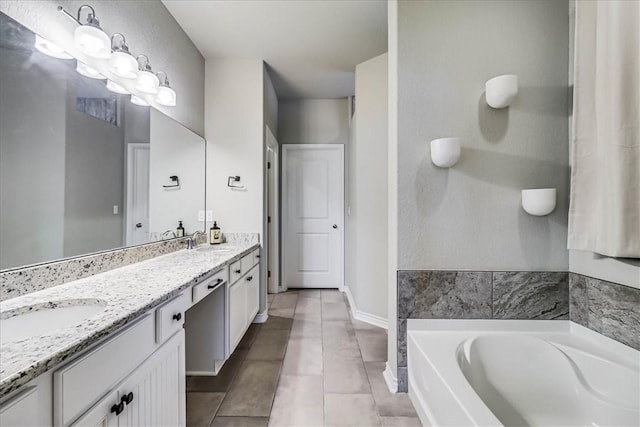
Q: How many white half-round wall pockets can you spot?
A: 3